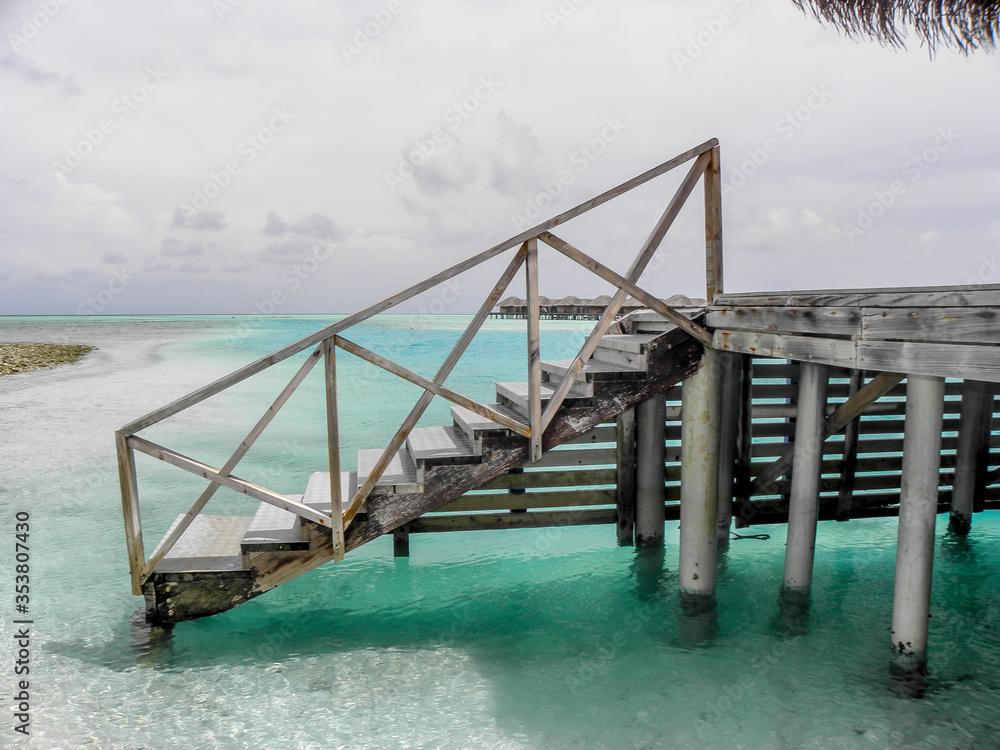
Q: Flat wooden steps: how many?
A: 10